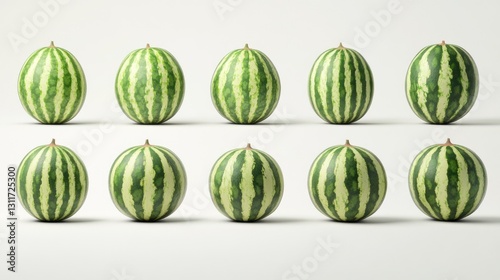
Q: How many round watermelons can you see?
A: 10